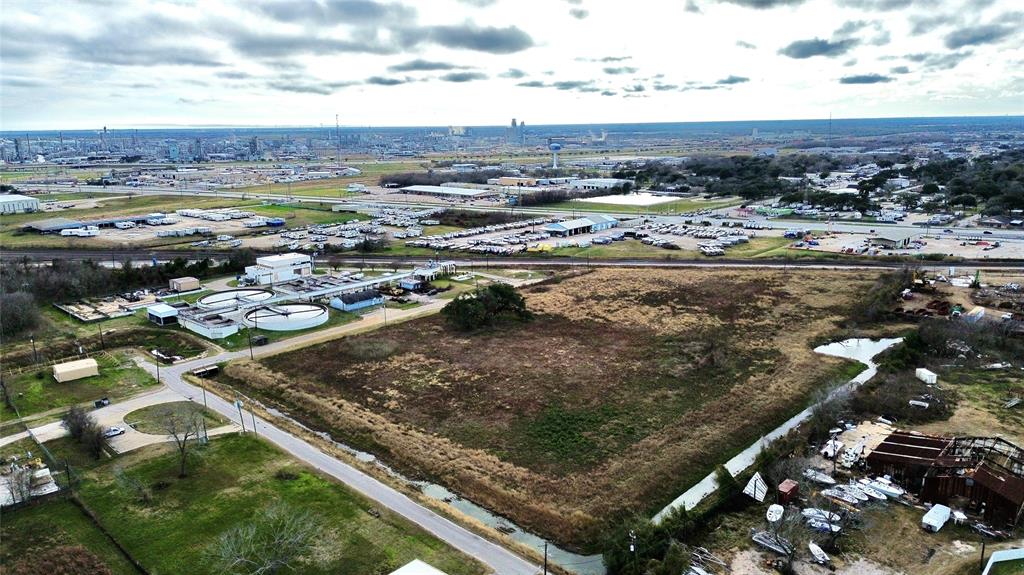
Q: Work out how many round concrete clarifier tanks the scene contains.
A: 2